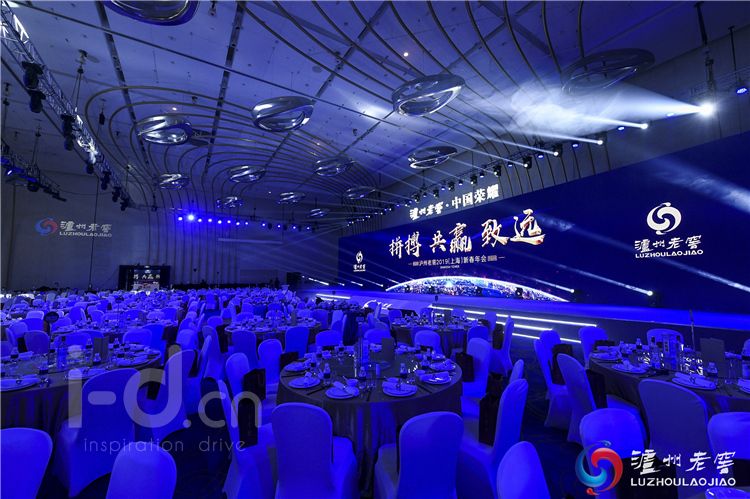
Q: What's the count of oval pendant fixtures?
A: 13